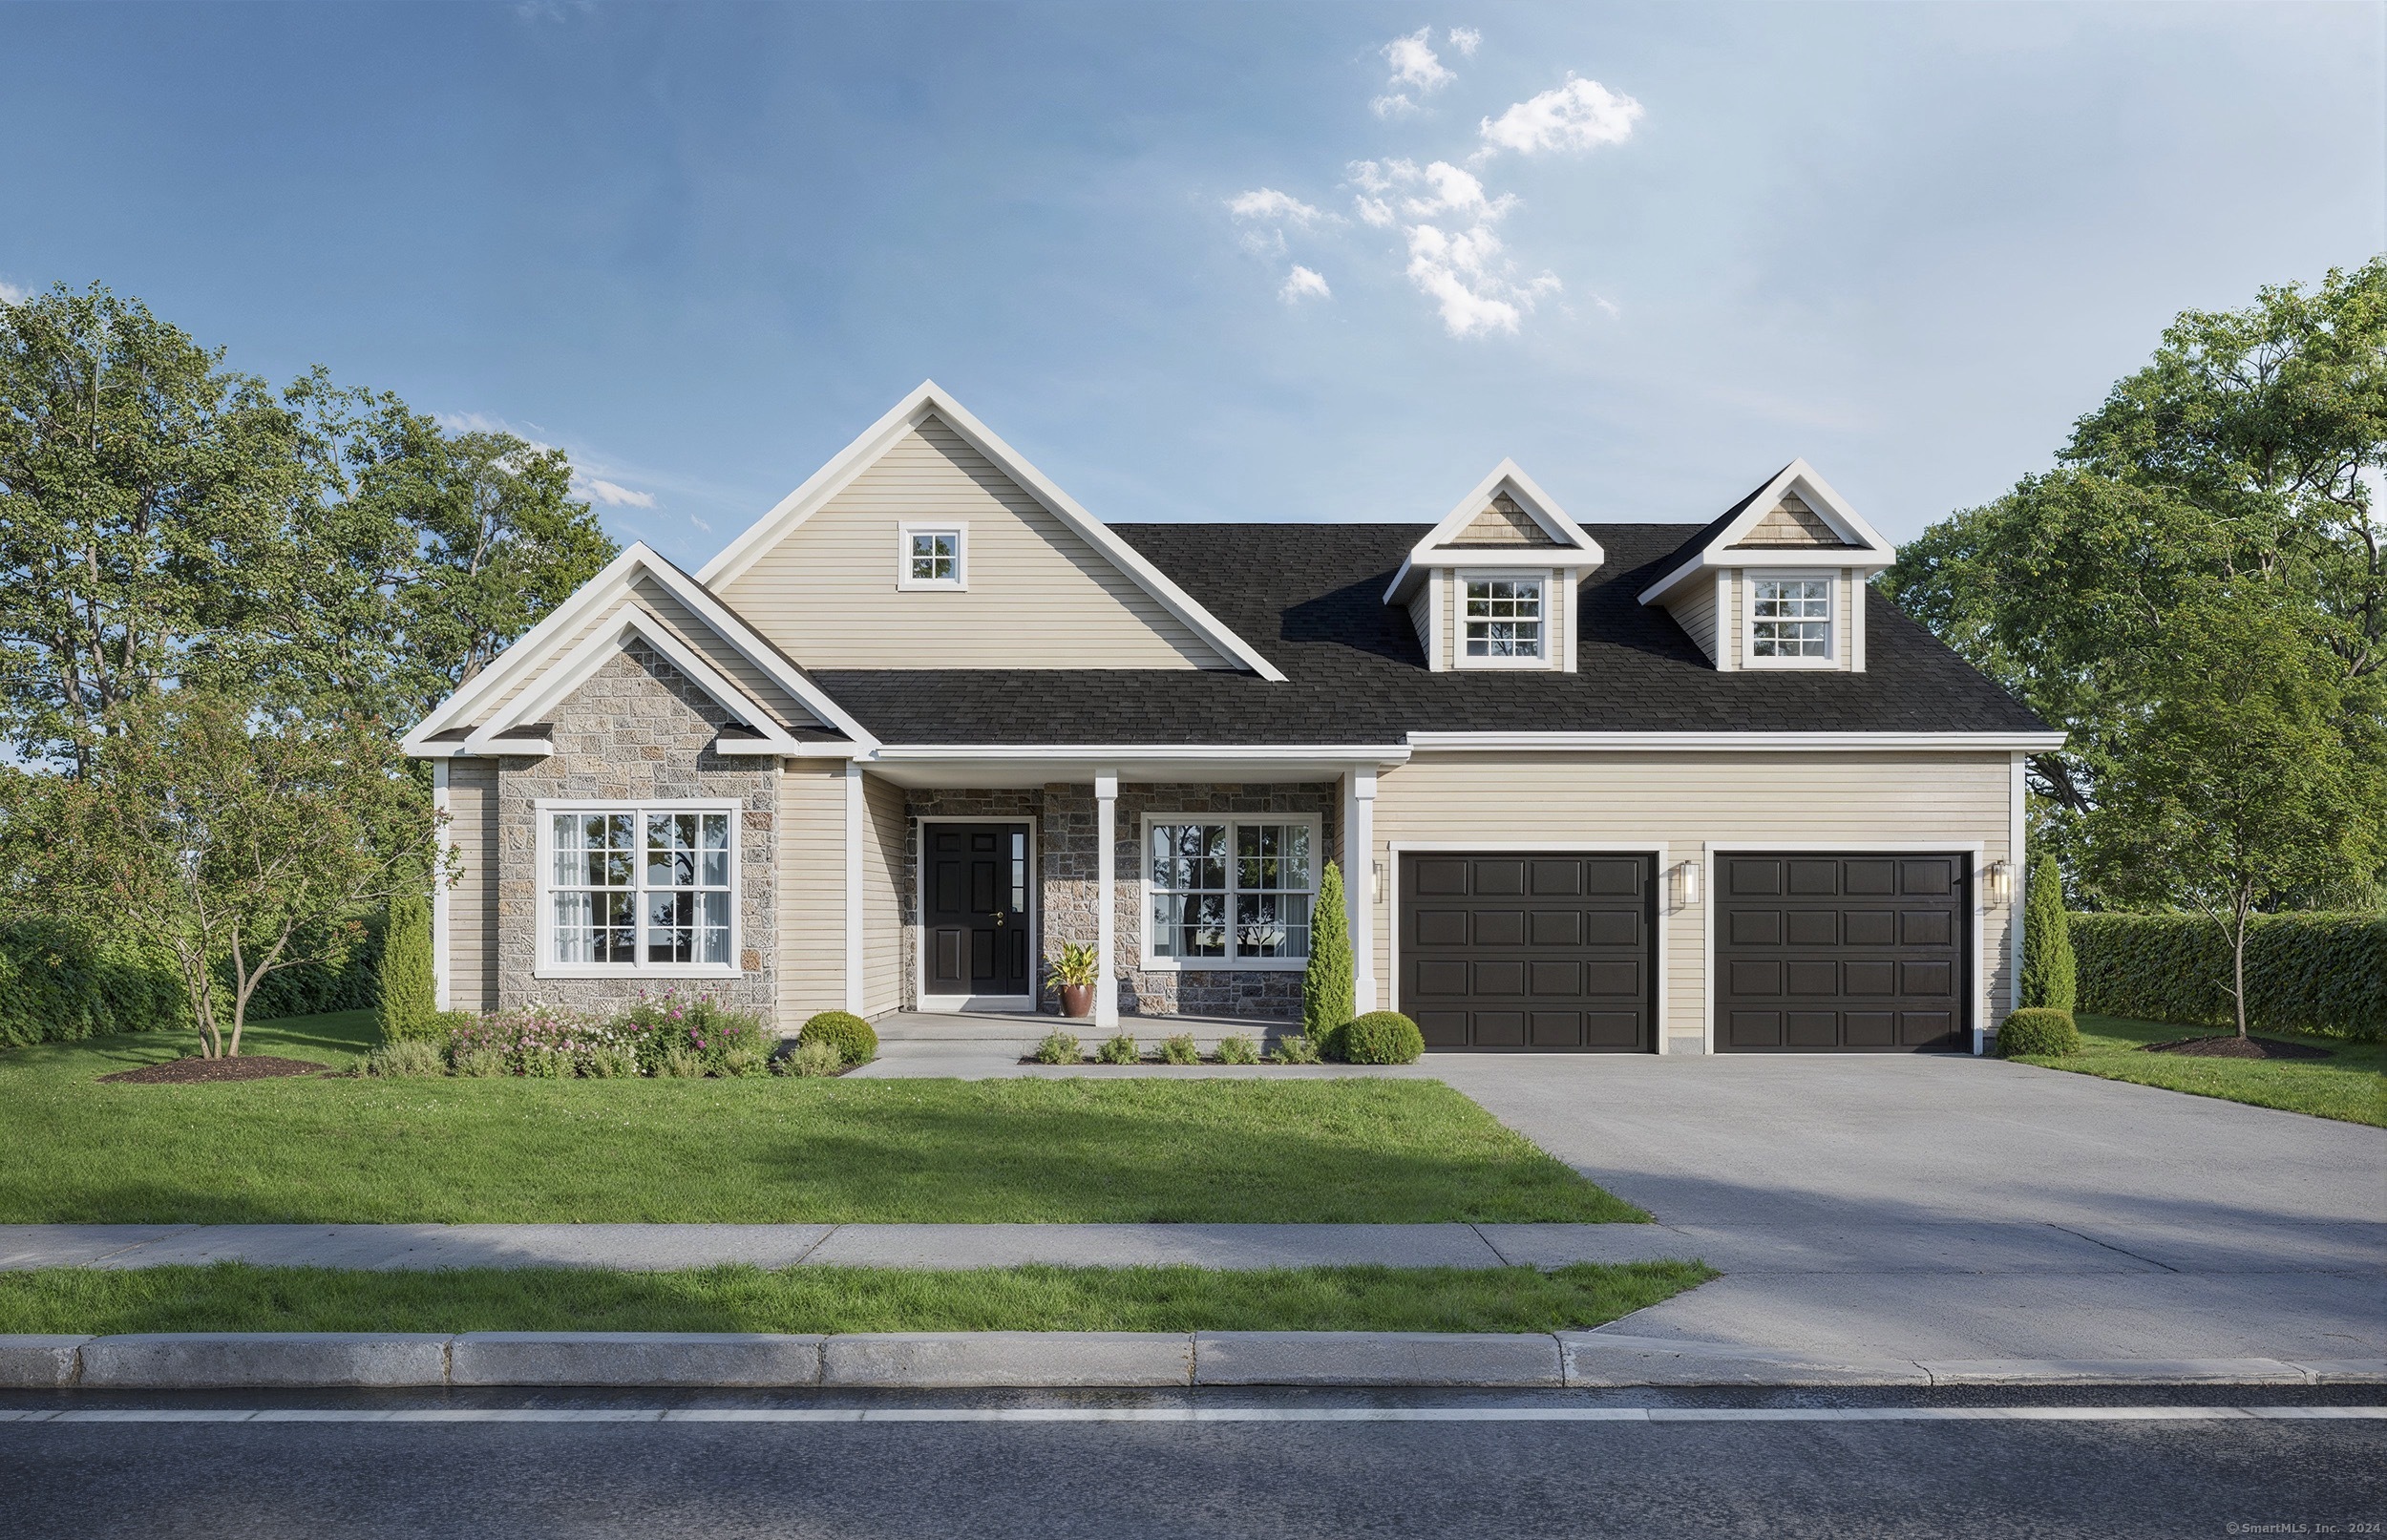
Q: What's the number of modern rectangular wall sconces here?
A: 3